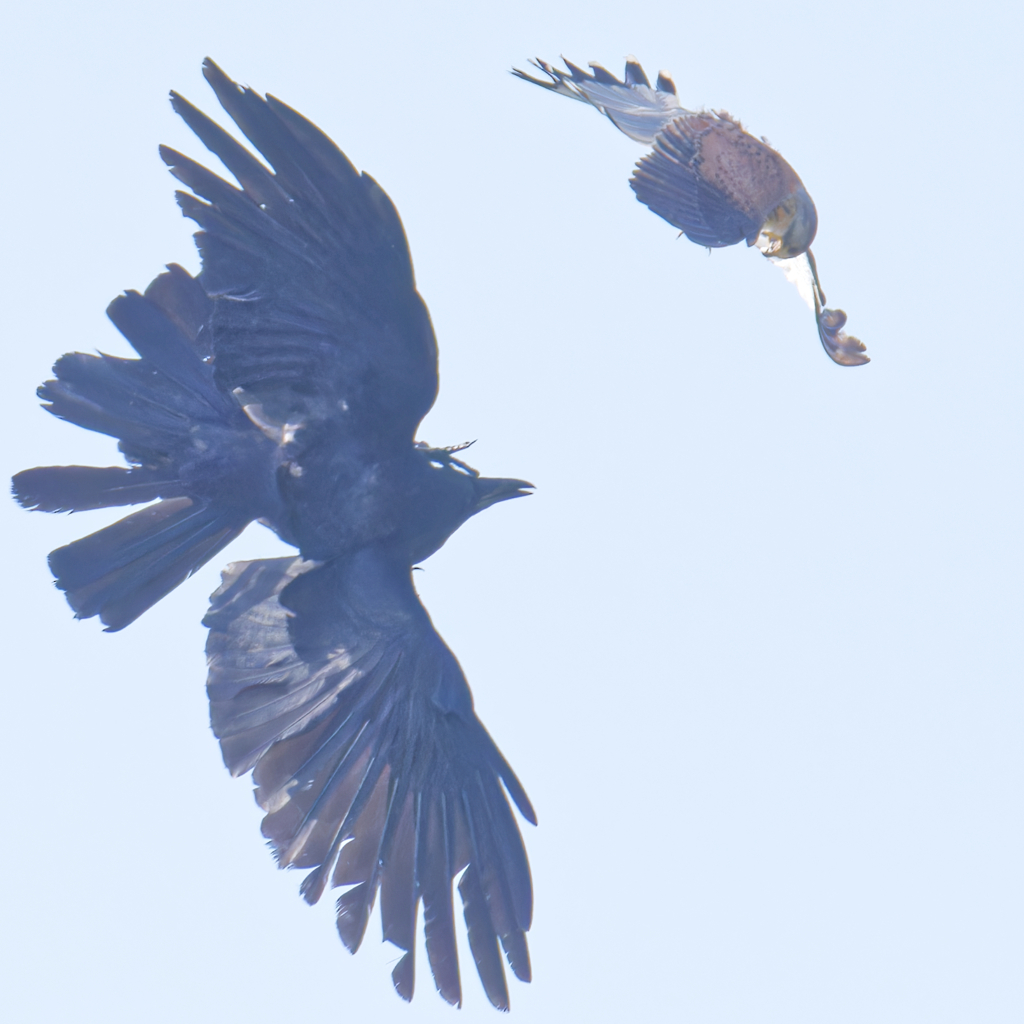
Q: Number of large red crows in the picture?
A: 0